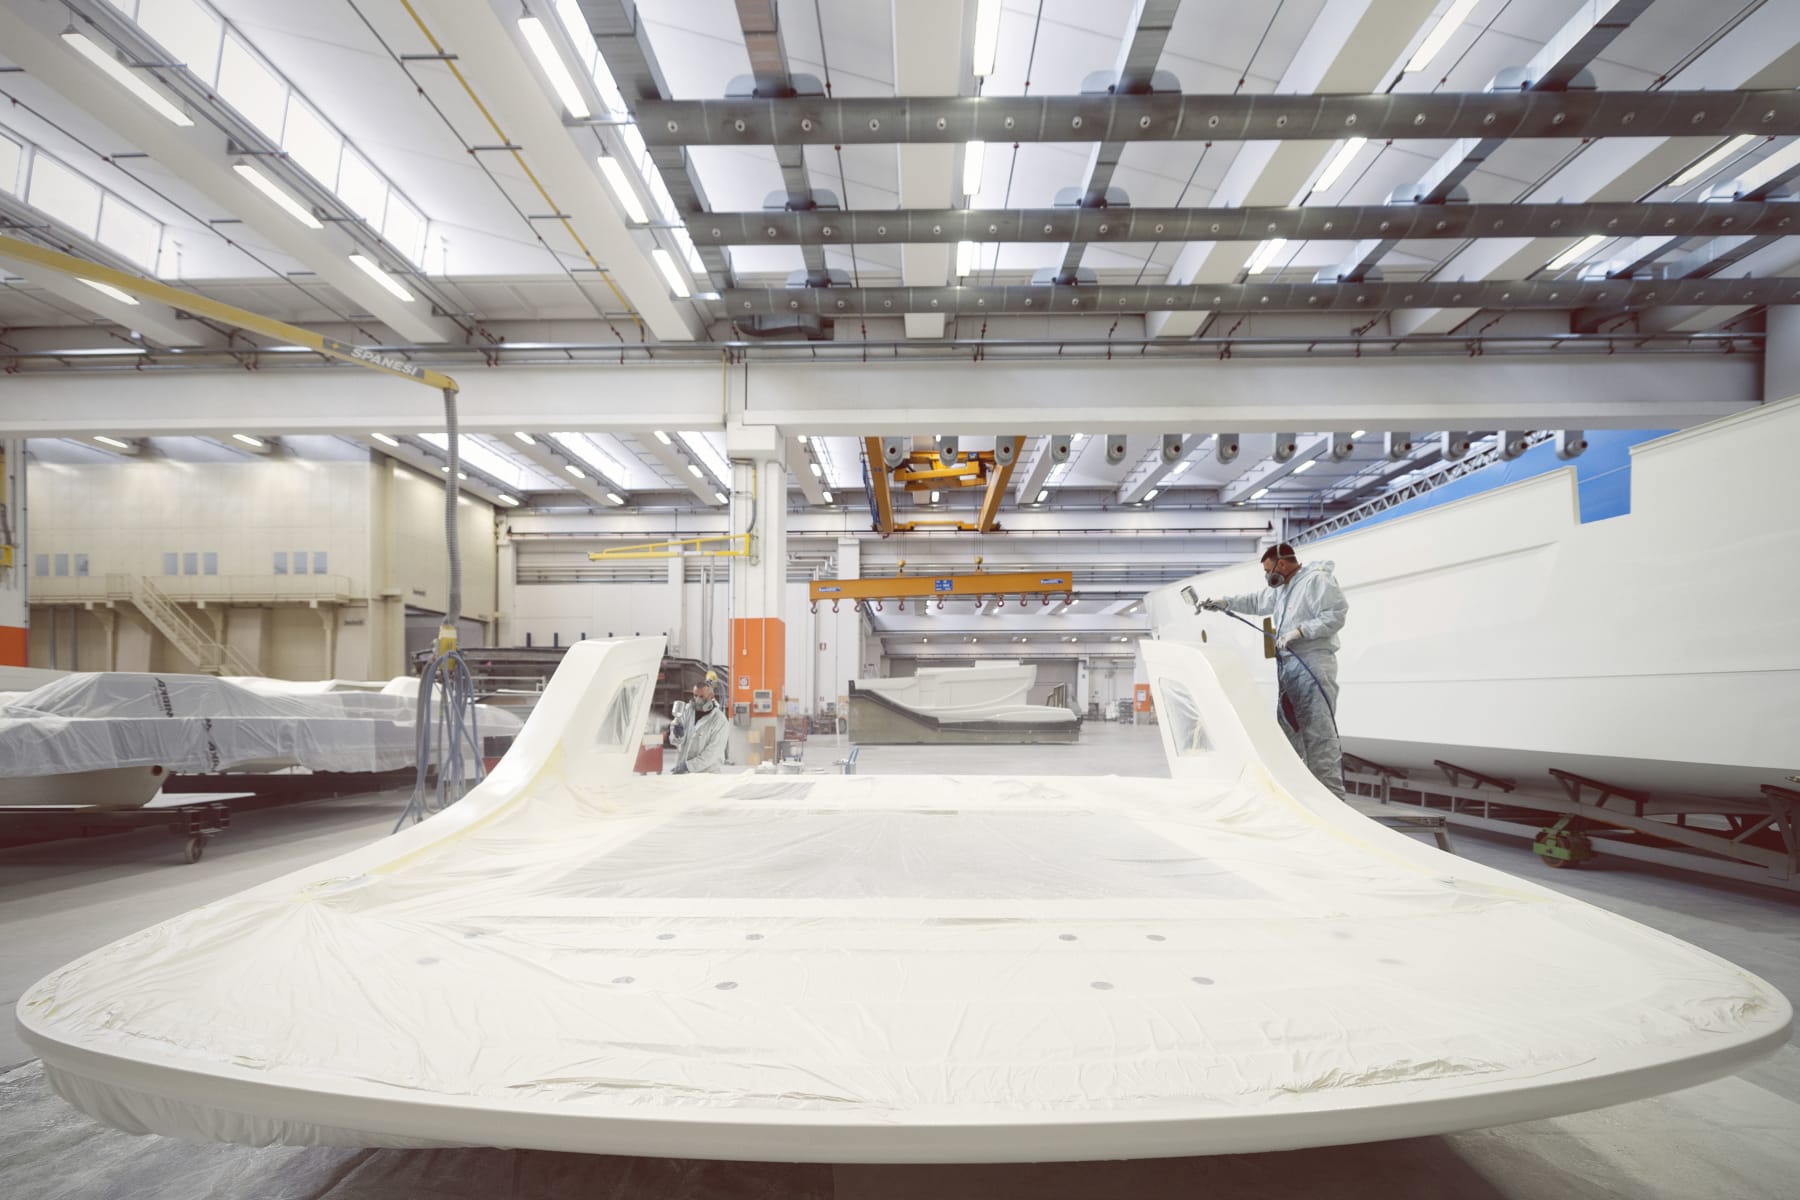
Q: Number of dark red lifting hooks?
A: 11